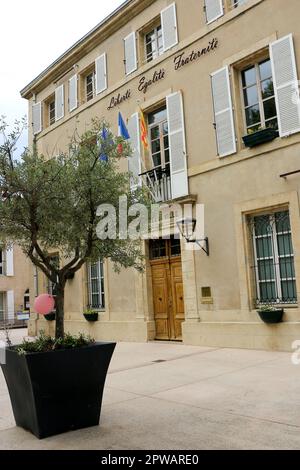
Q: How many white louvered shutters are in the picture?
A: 11